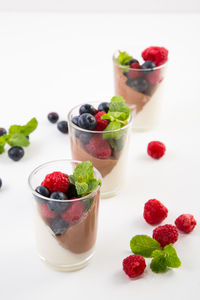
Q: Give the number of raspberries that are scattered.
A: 5